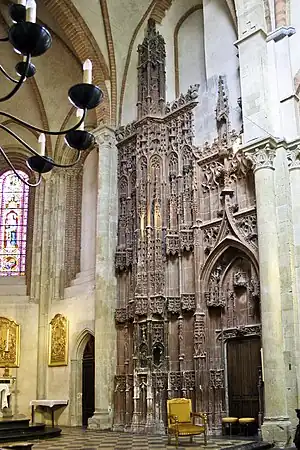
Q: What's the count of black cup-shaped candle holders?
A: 6